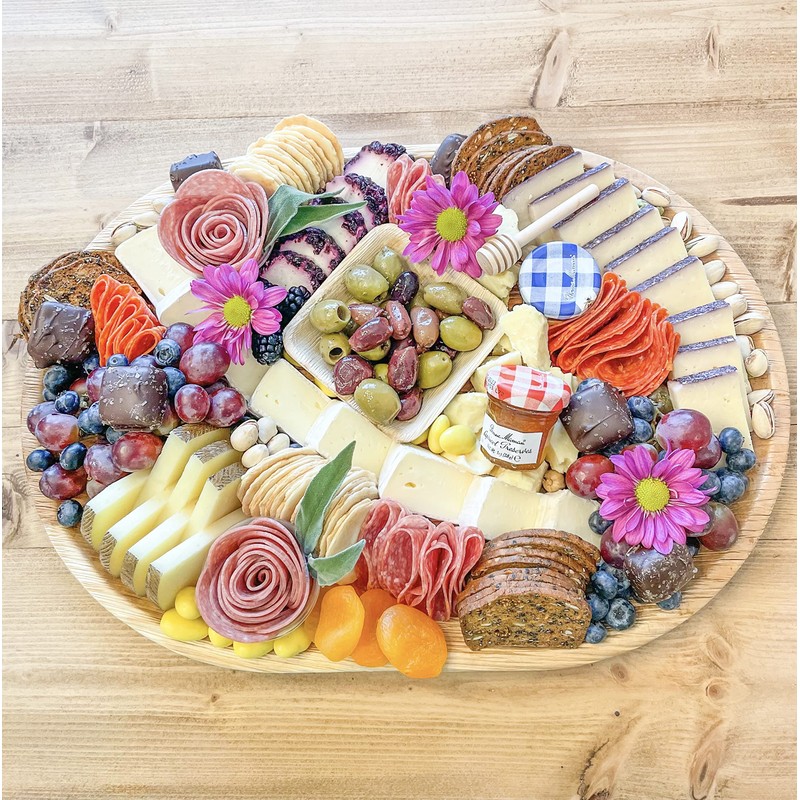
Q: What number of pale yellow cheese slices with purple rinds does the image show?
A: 9